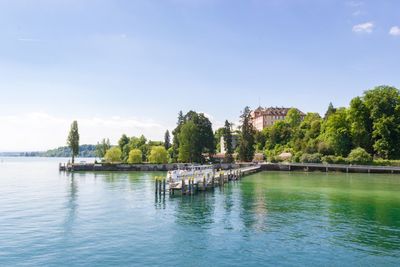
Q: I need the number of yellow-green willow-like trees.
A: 3